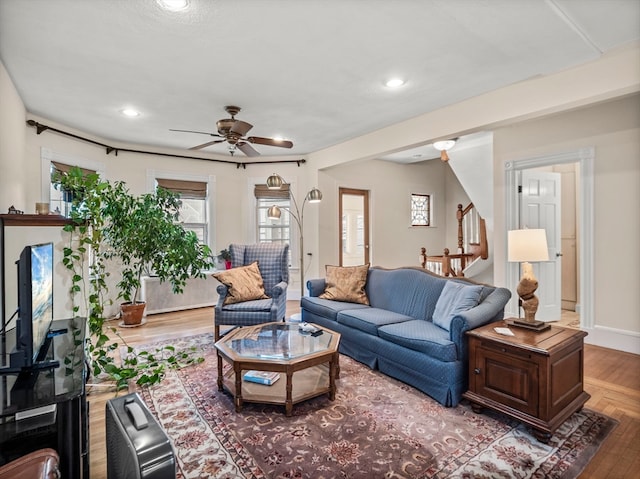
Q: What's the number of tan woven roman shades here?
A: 3